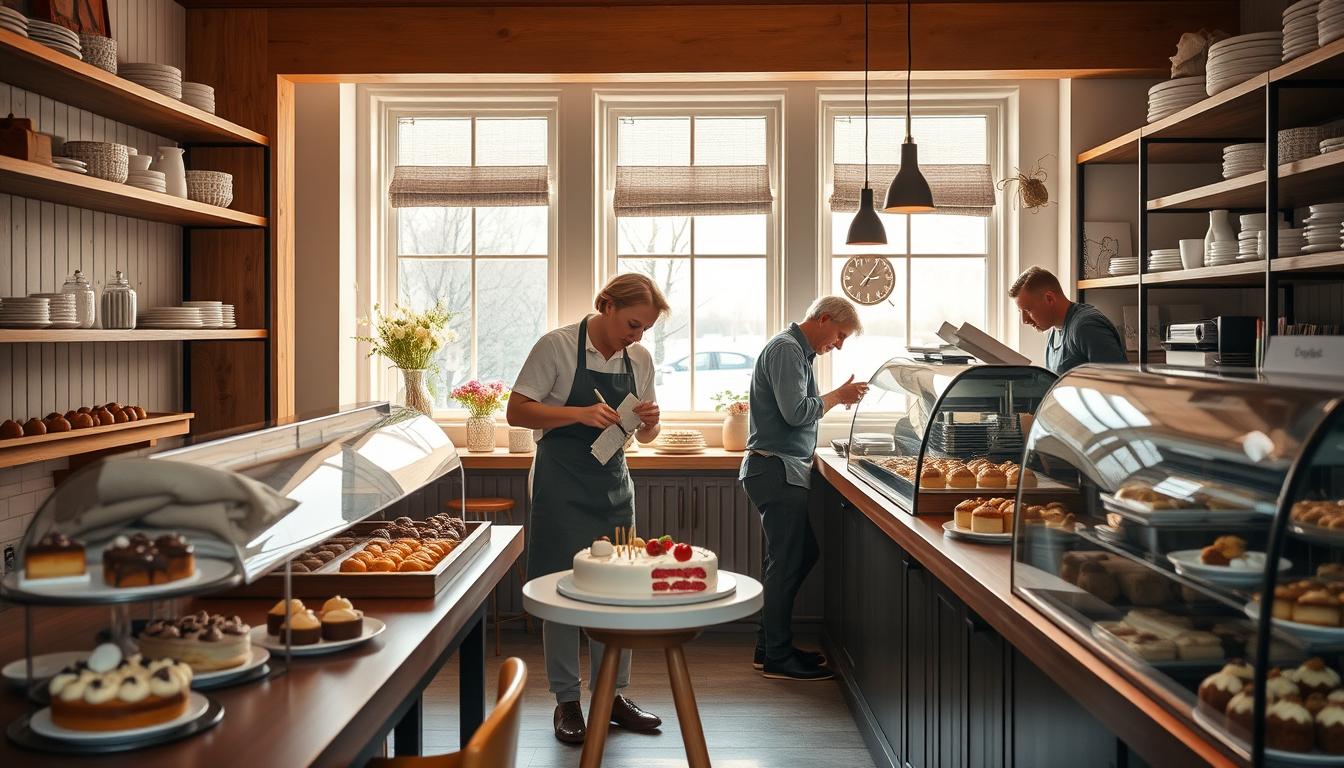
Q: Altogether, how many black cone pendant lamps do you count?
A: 2